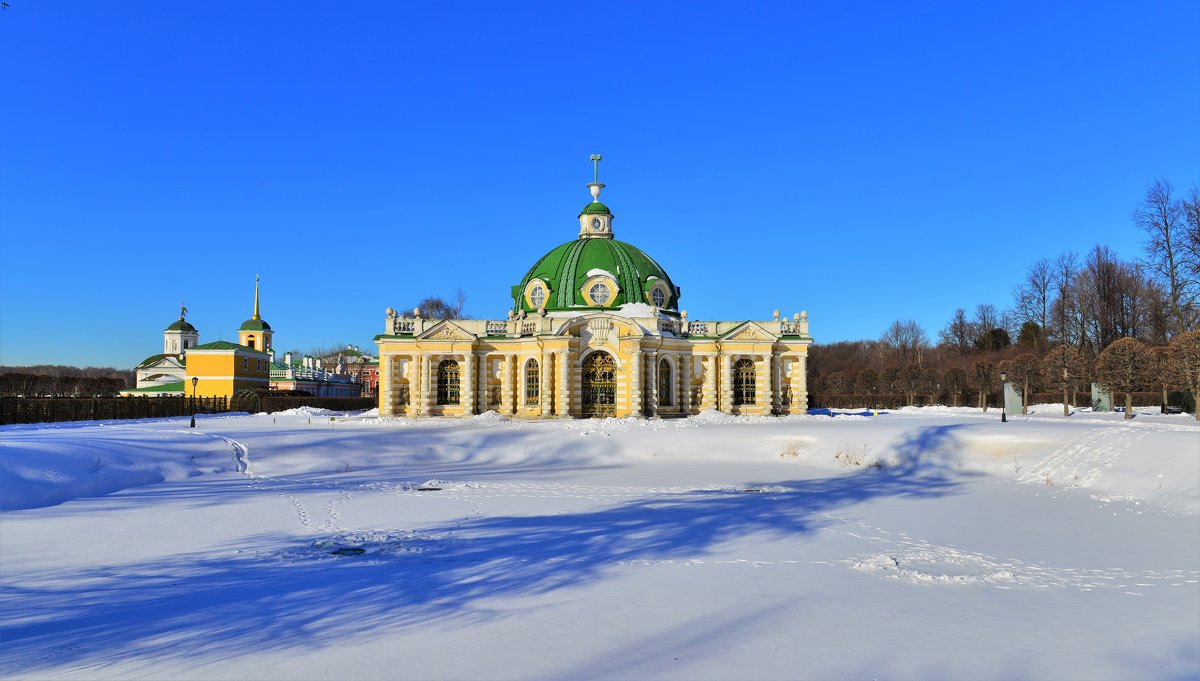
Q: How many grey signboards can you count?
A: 2